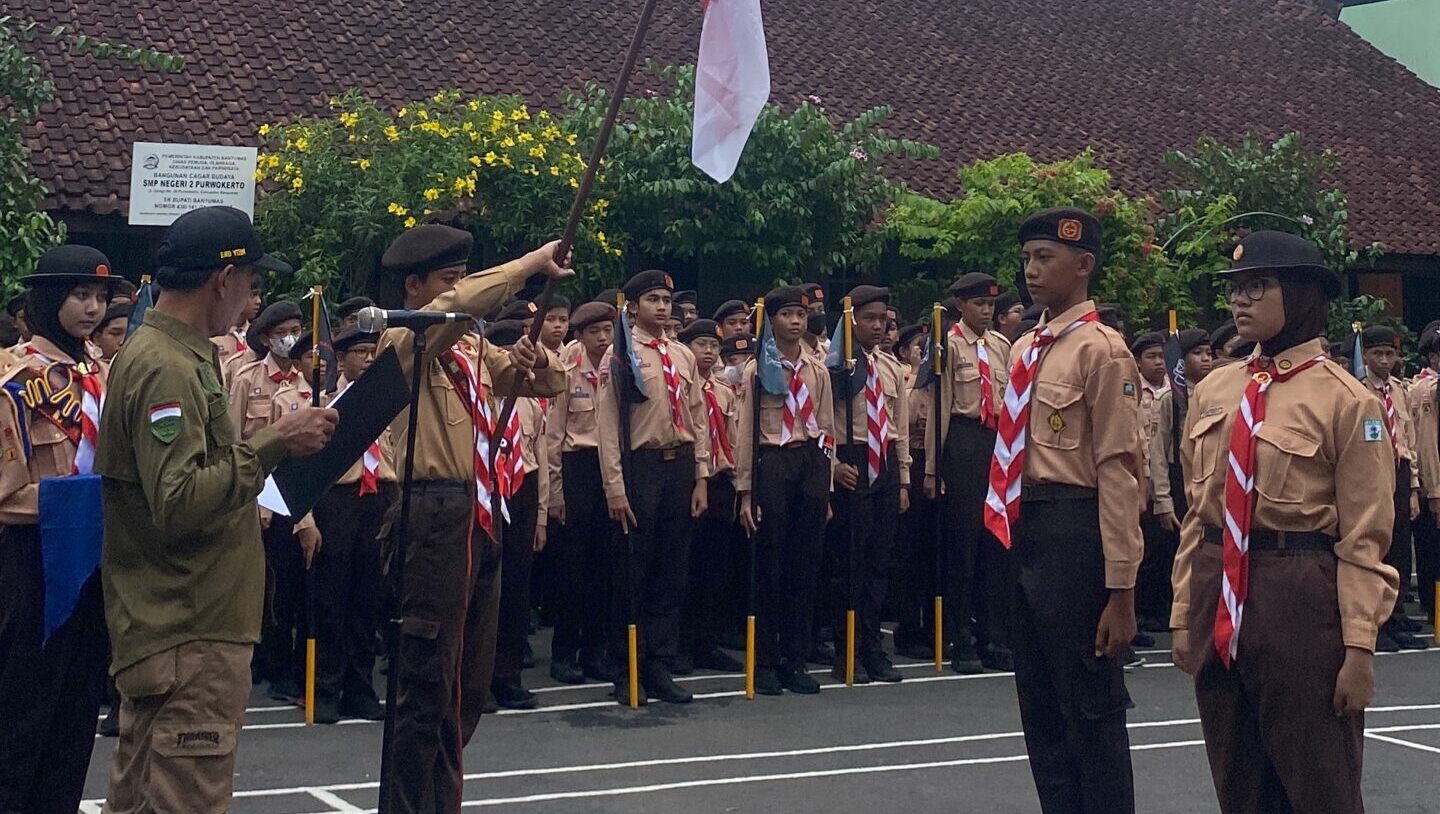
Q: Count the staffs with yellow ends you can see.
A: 9